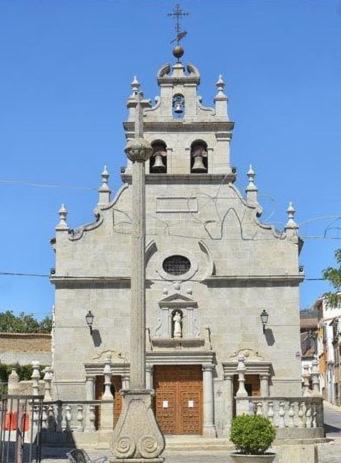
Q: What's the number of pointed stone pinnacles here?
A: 6